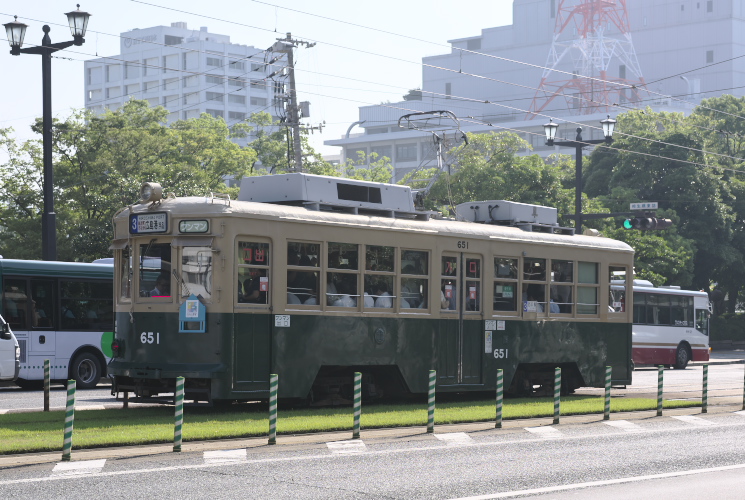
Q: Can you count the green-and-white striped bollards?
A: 12